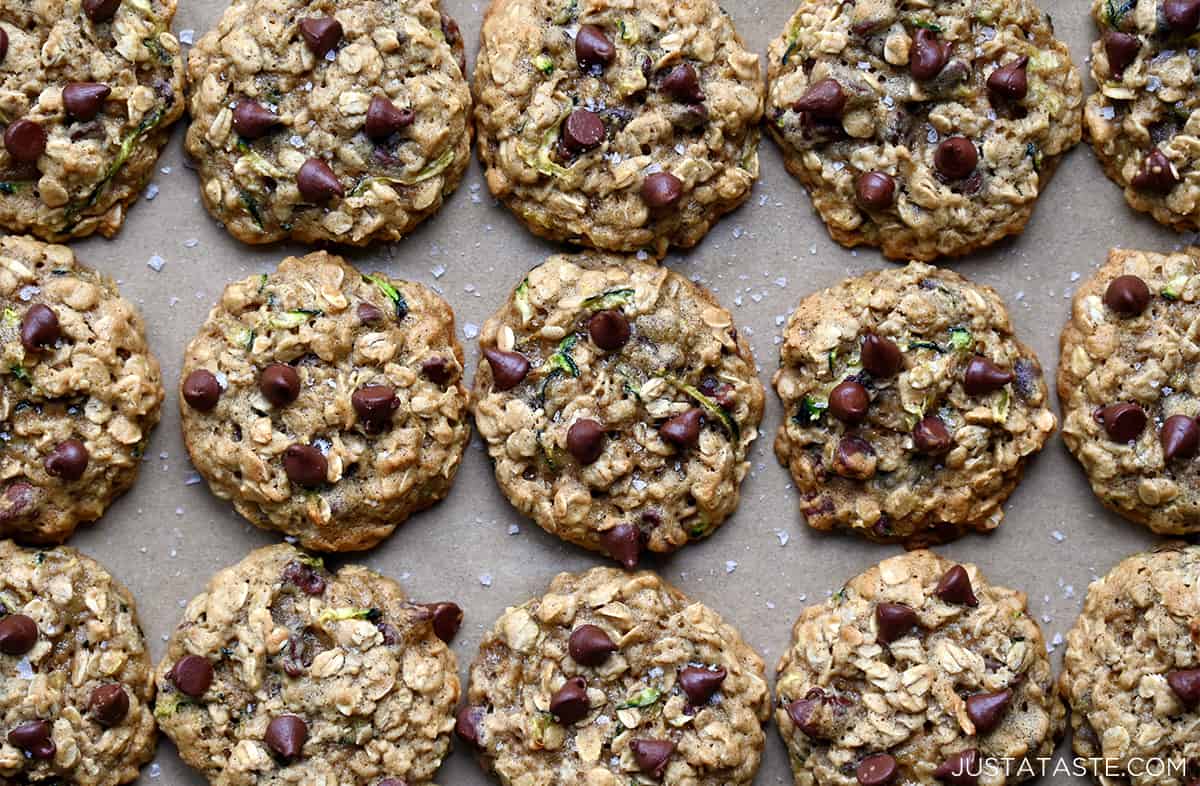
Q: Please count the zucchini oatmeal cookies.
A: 15